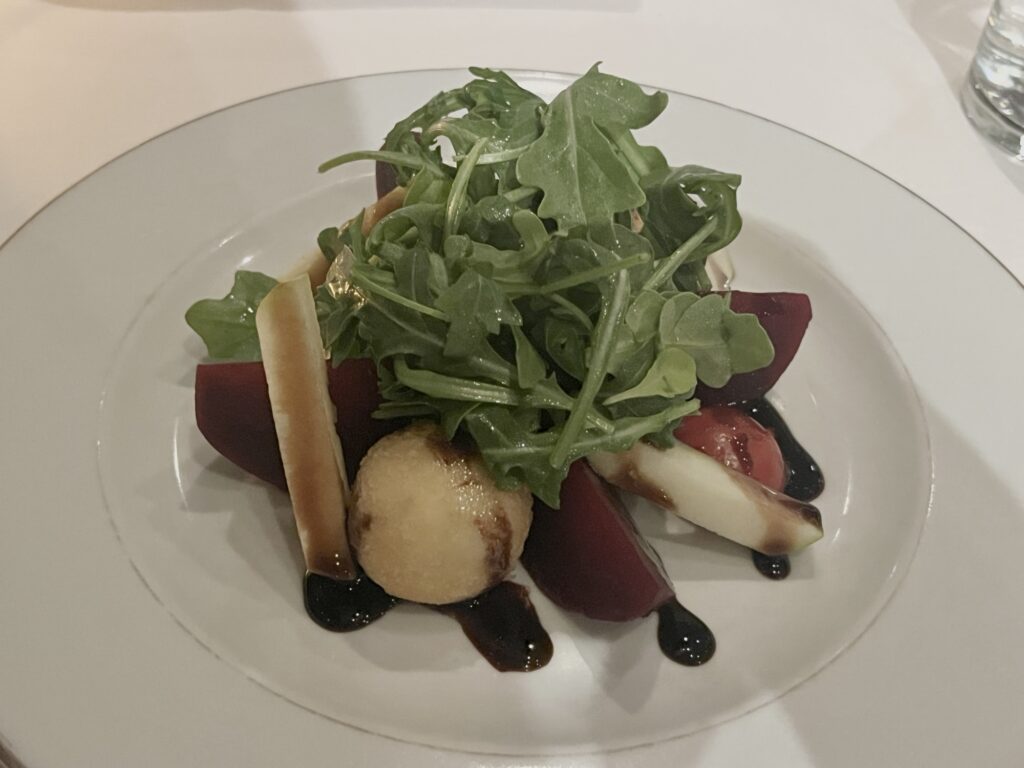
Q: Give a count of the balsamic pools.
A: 5